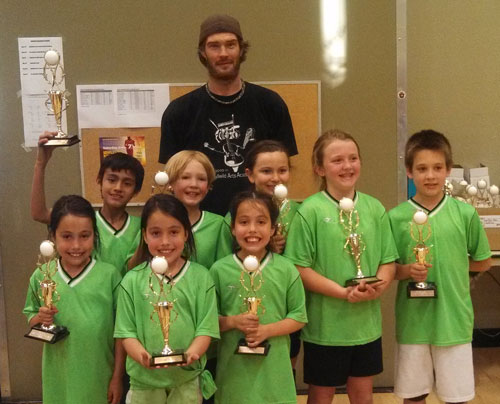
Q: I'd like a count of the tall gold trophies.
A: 8